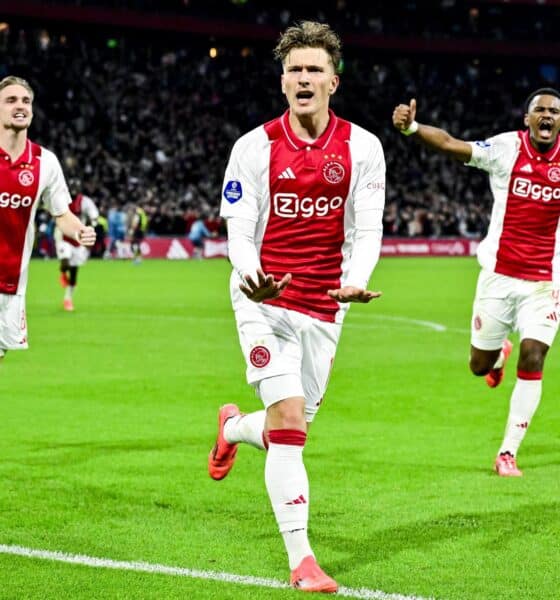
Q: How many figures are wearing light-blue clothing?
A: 2